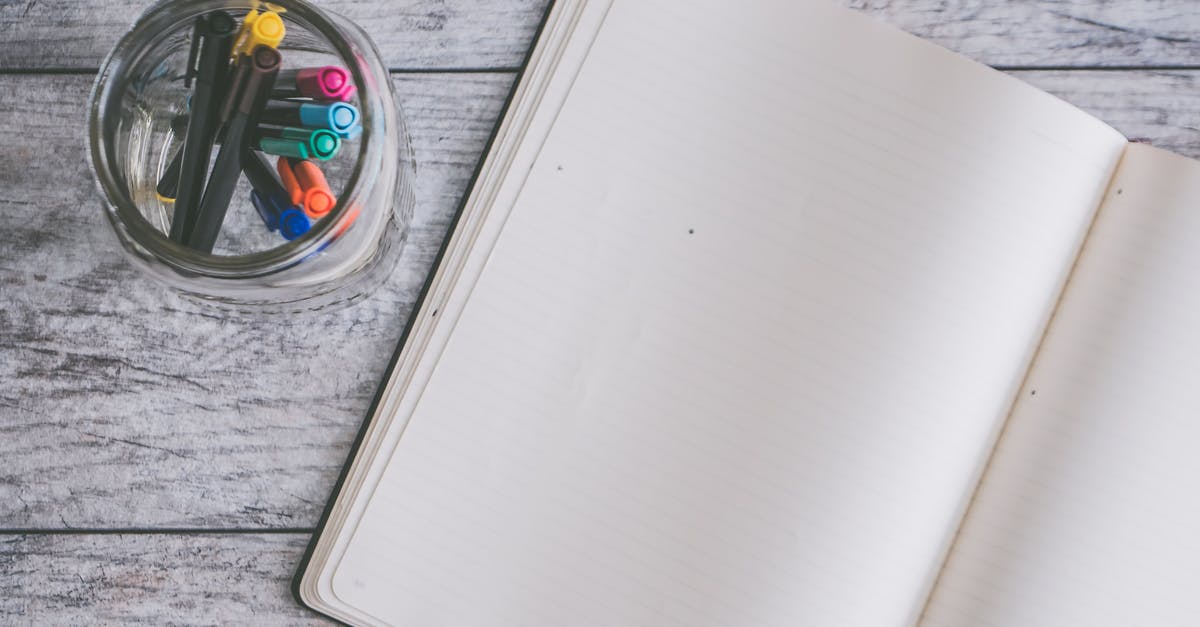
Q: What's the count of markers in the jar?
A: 8